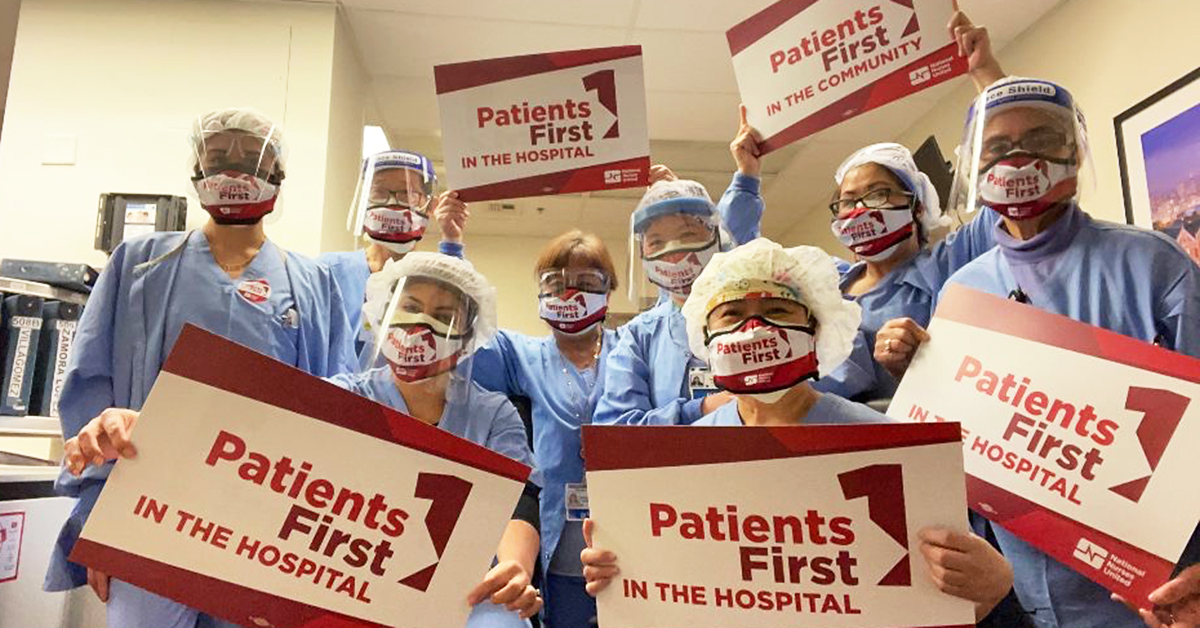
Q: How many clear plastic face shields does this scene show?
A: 5